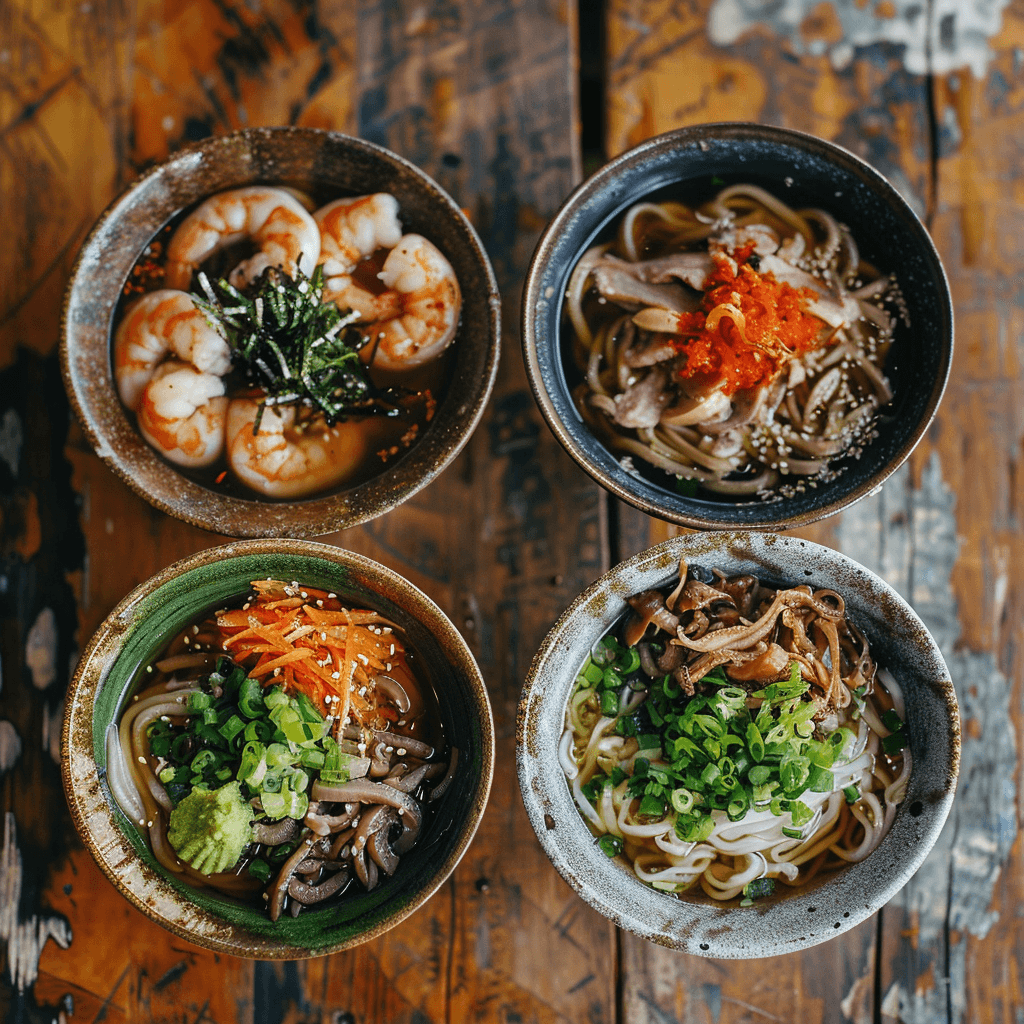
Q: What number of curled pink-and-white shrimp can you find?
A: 6